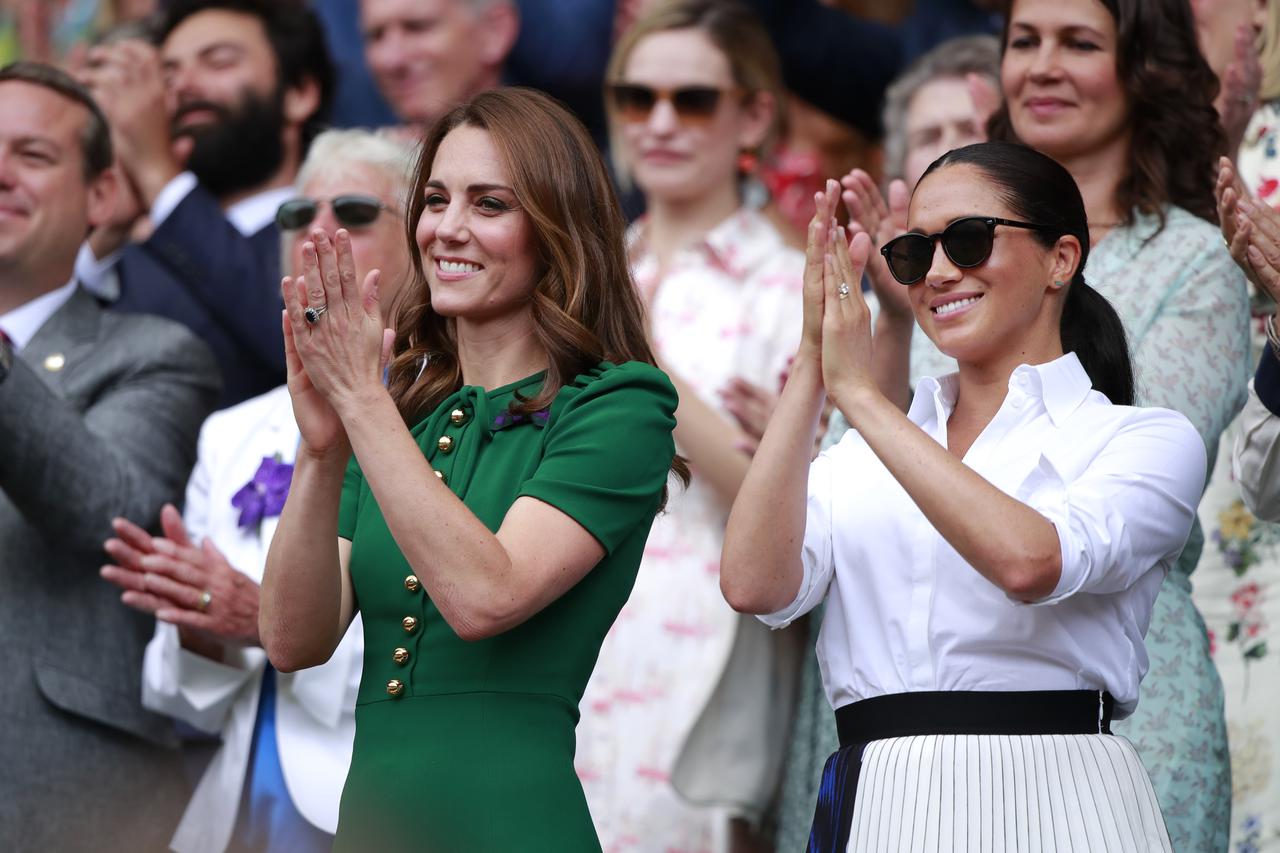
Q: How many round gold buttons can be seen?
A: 7